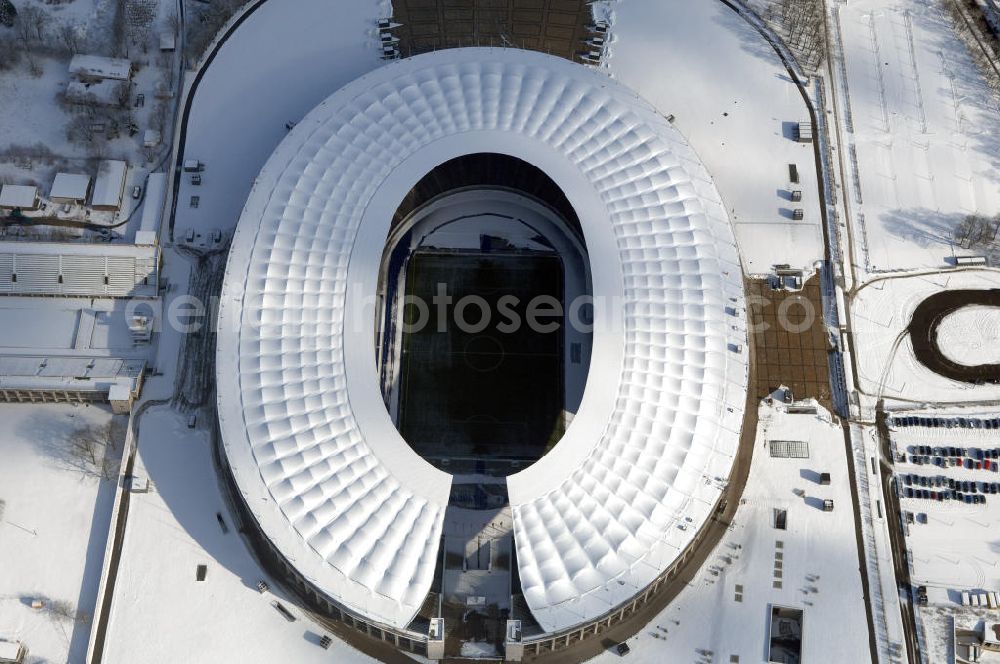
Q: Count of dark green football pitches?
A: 1